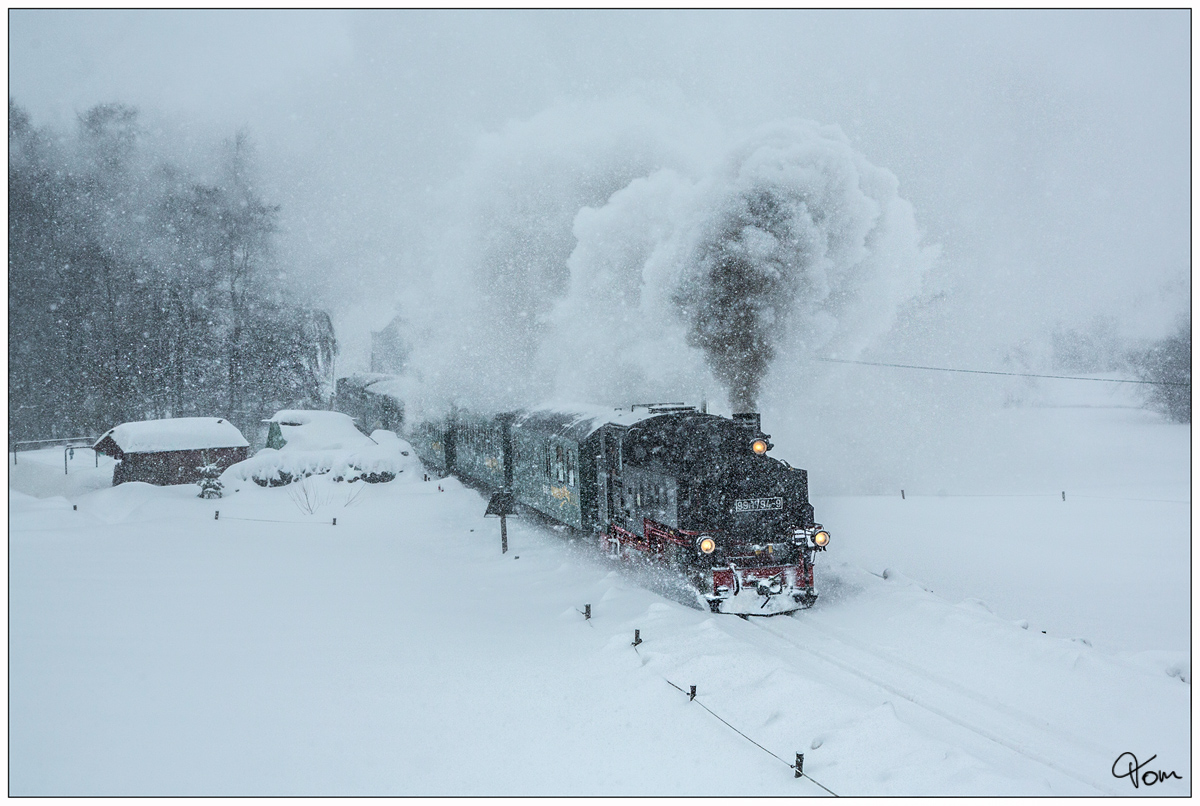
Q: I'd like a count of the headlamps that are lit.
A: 3